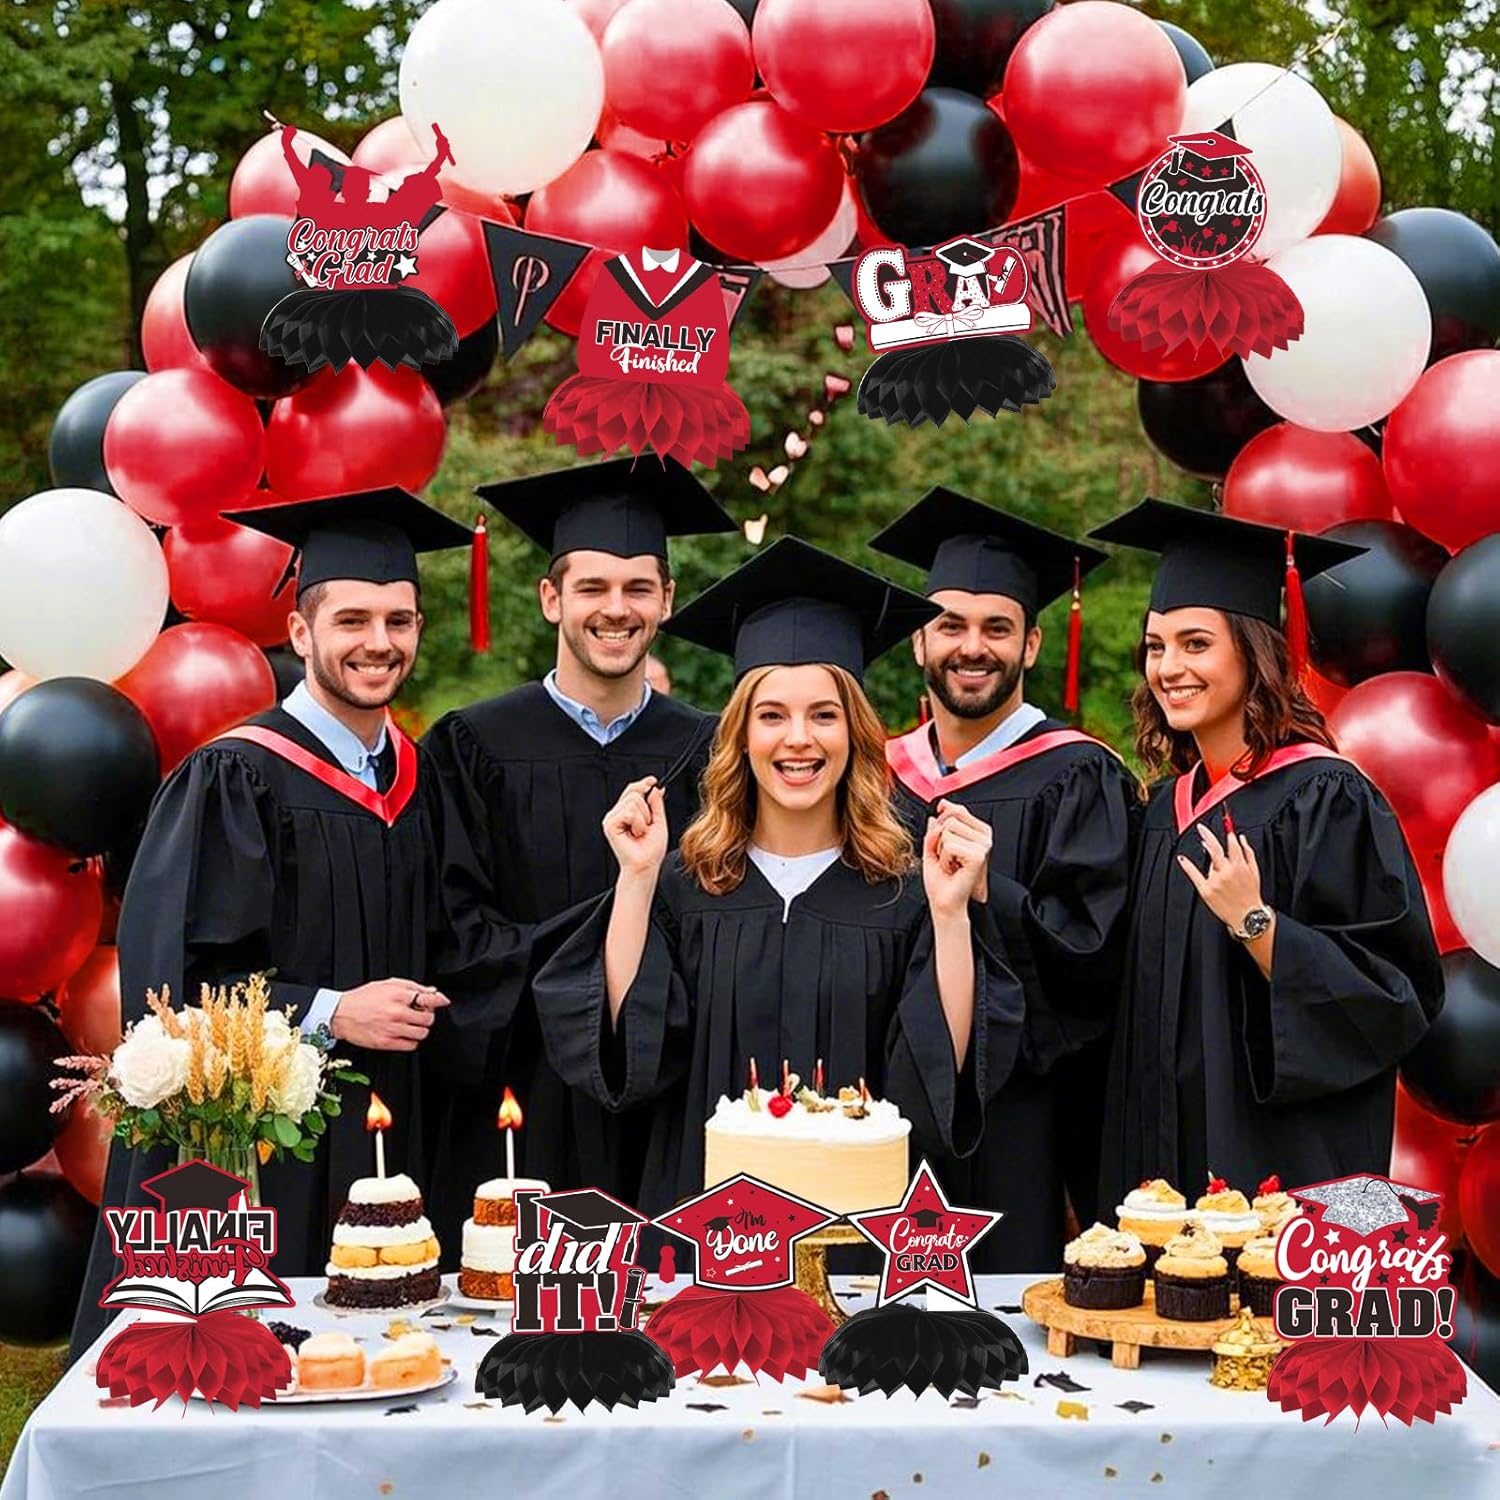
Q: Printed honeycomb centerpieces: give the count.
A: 9